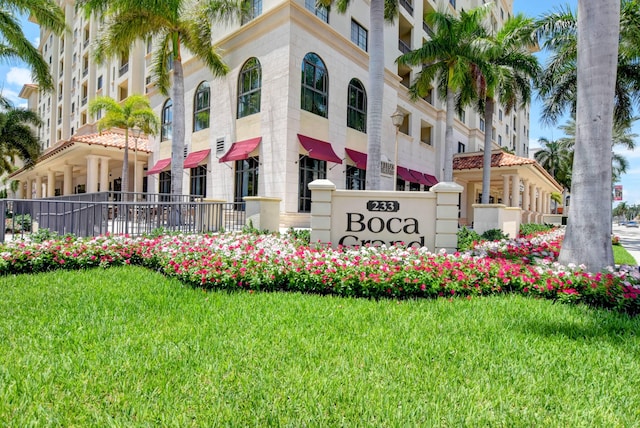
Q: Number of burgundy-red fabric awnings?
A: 8